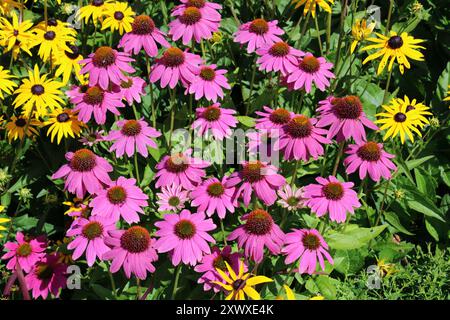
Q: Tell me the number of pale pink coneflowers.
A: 2